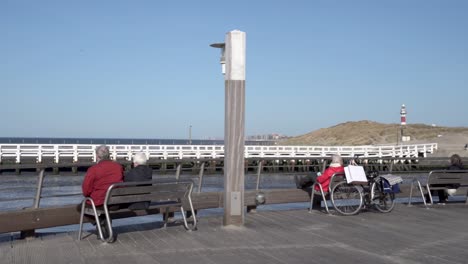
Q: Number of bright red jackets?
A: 2